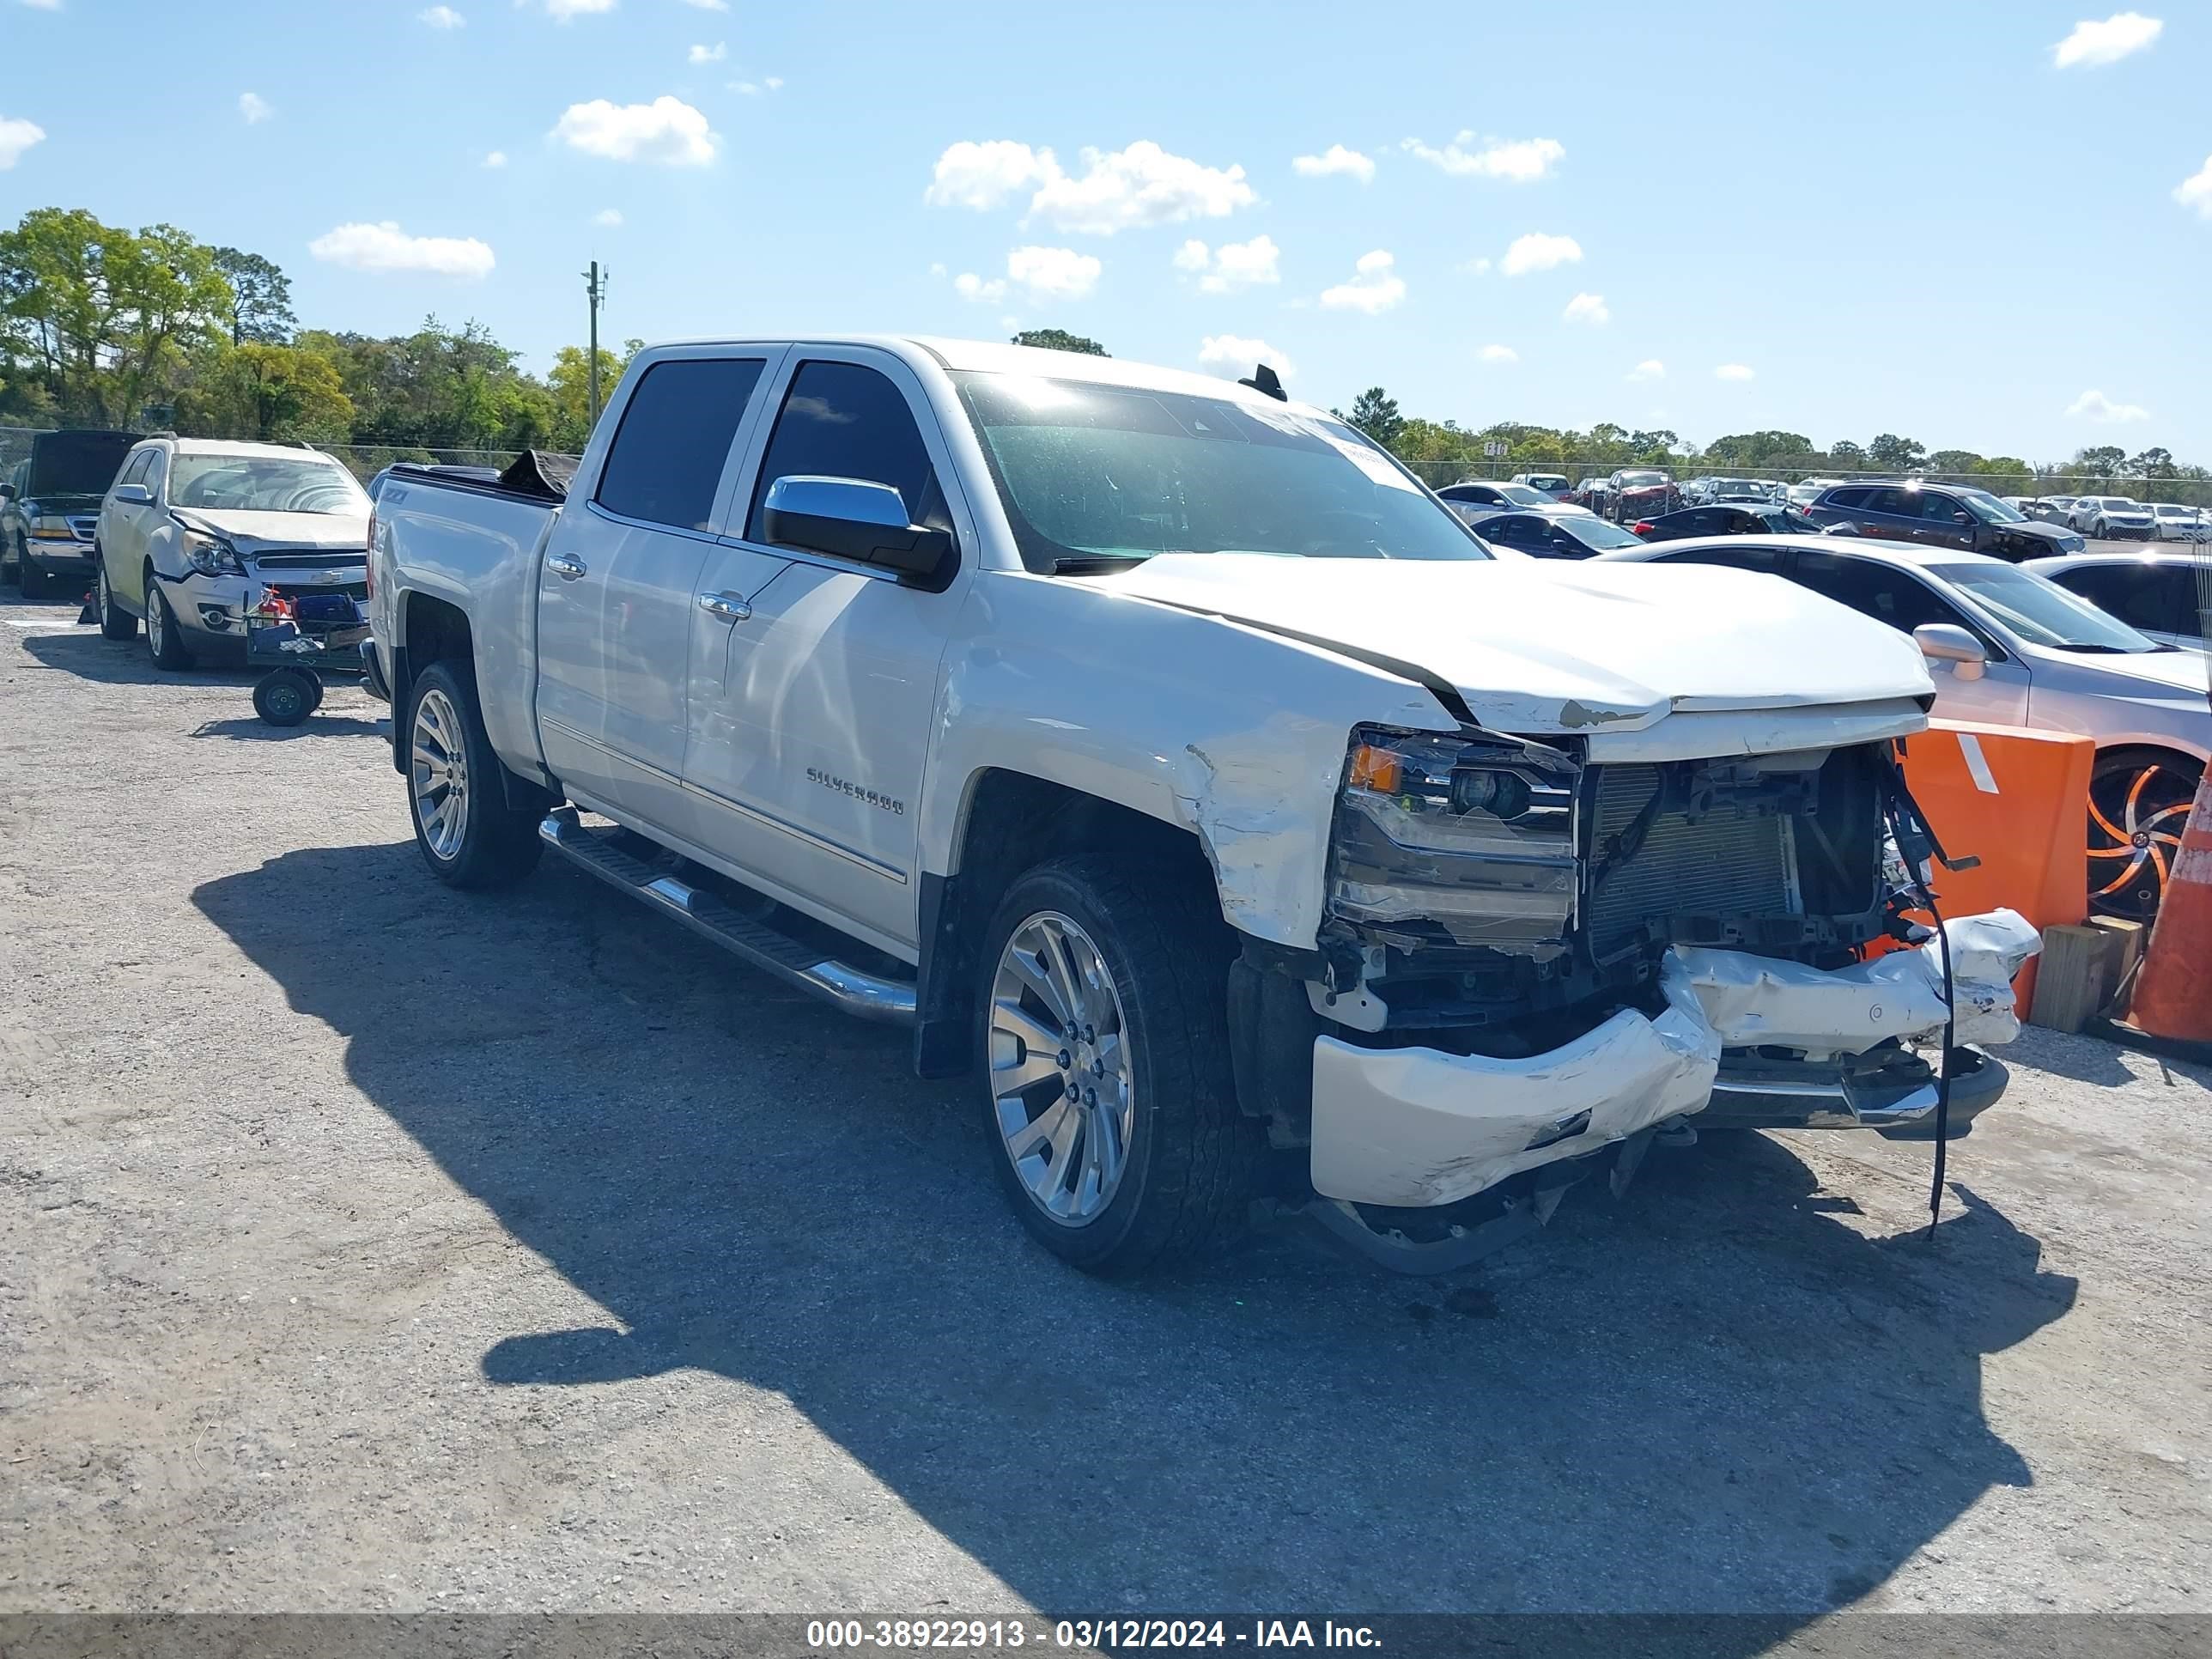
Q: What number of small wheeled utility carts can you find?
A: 1